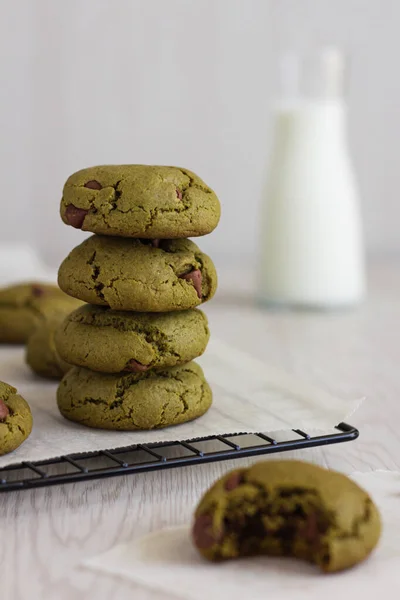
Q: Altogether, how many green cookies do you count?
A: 8